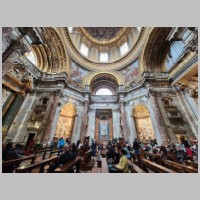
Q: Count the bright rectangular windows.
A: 3